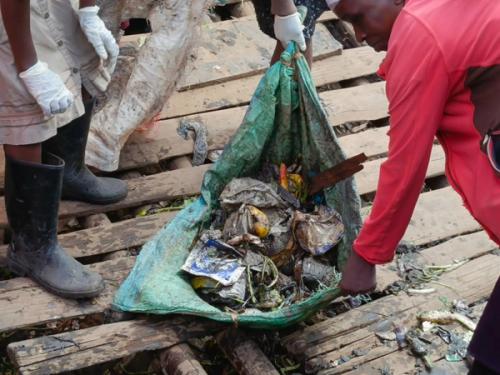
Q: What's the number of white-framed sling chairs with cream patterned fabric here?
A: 0